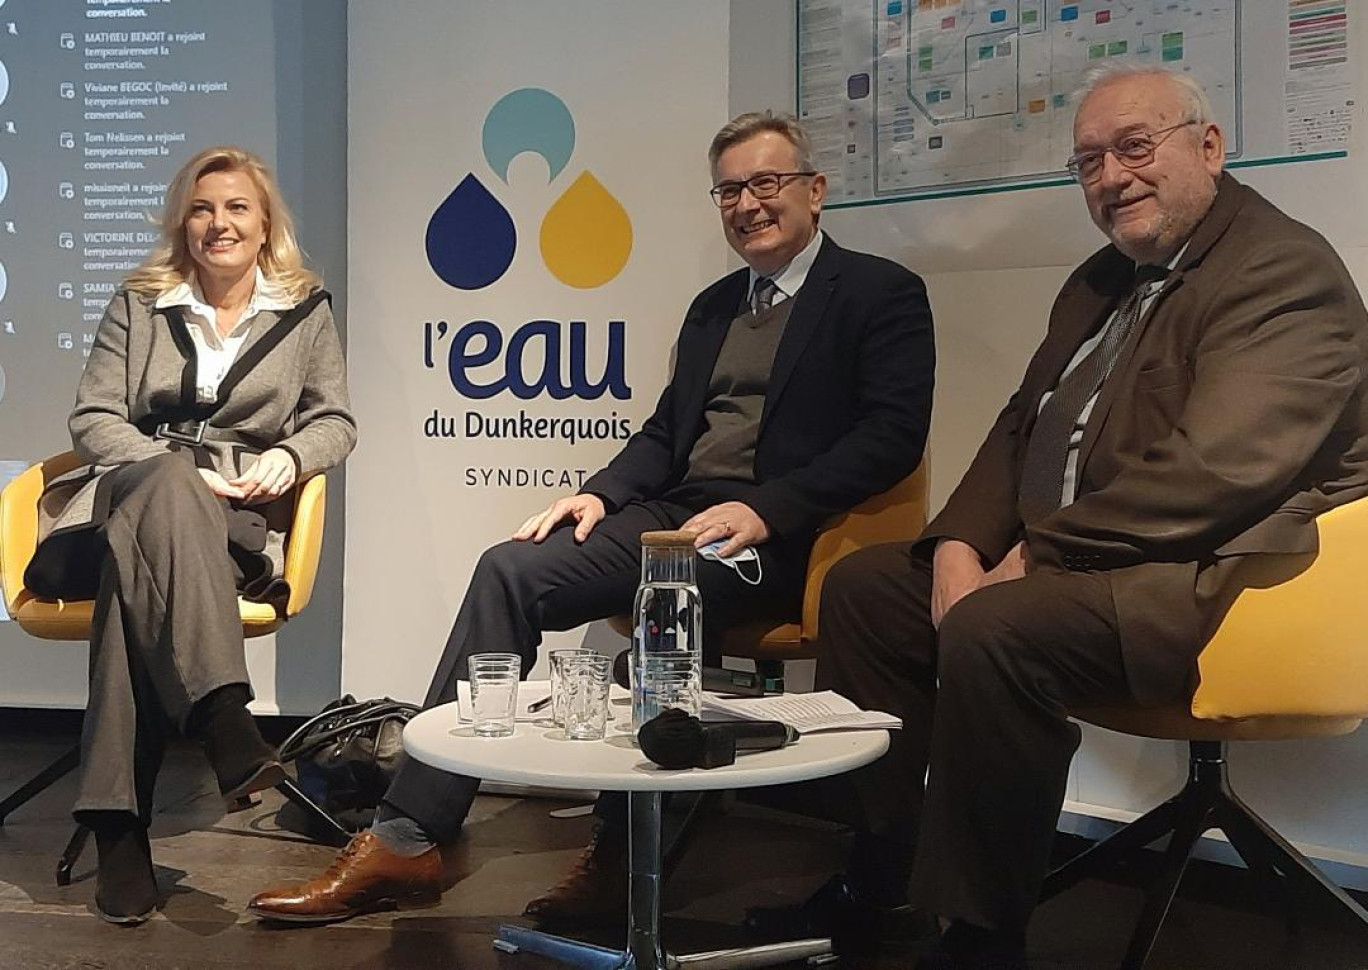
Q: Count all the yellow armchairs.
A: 3